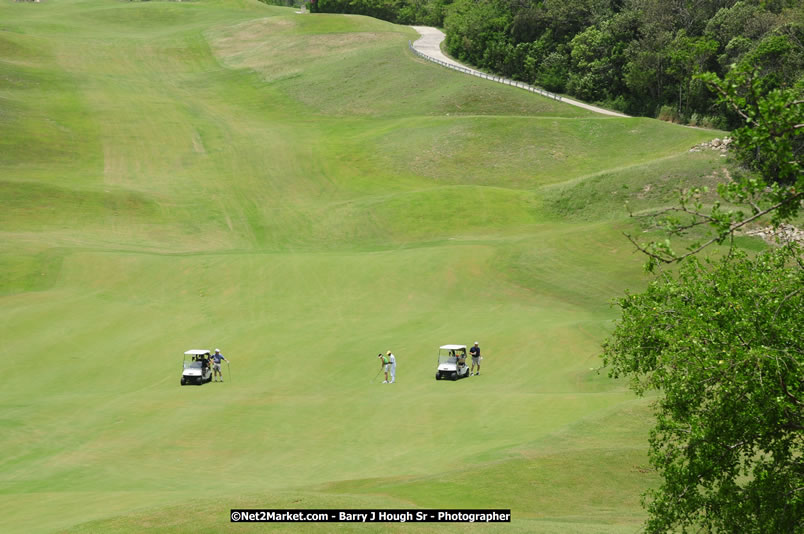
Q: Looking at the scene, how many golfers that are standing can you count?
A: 4